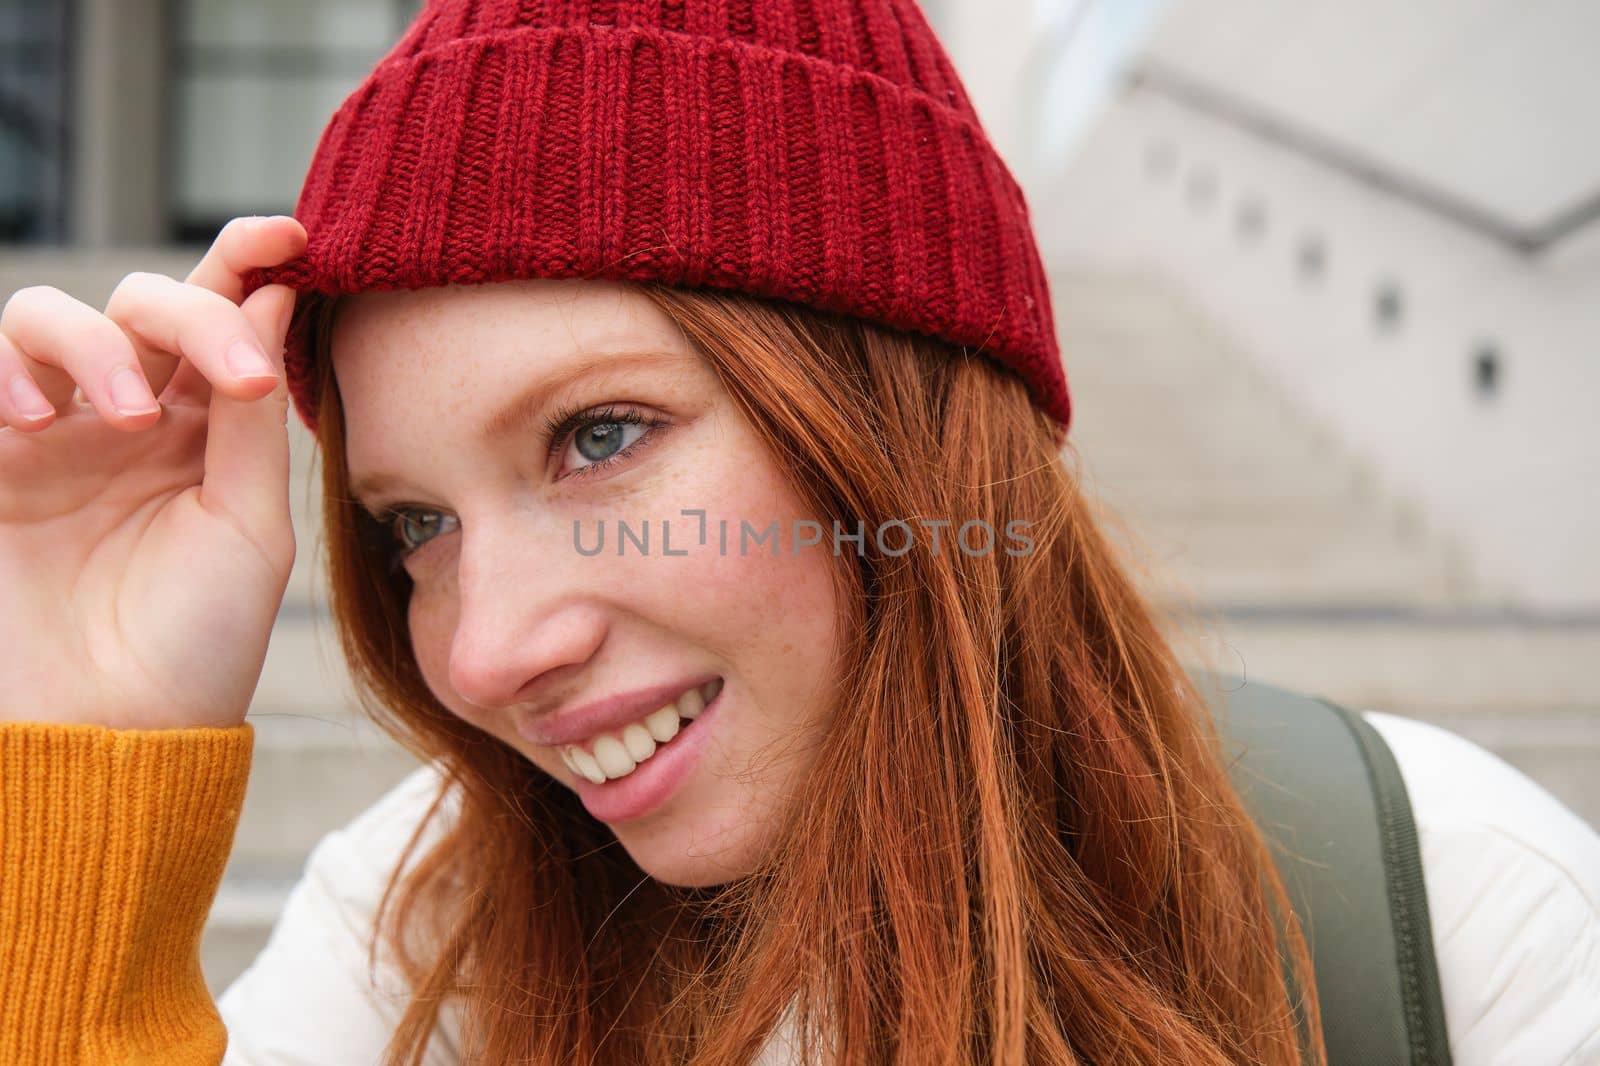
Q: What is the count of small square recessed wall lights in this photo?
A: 6